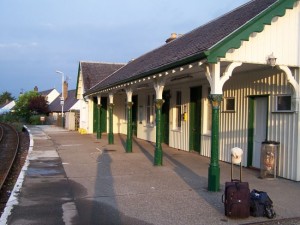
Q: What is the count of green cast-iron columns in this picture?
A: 5